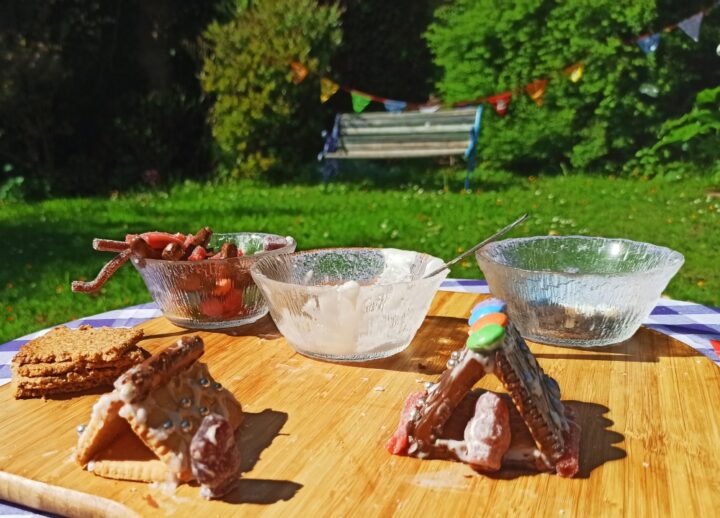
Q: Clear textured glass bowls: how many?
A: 3